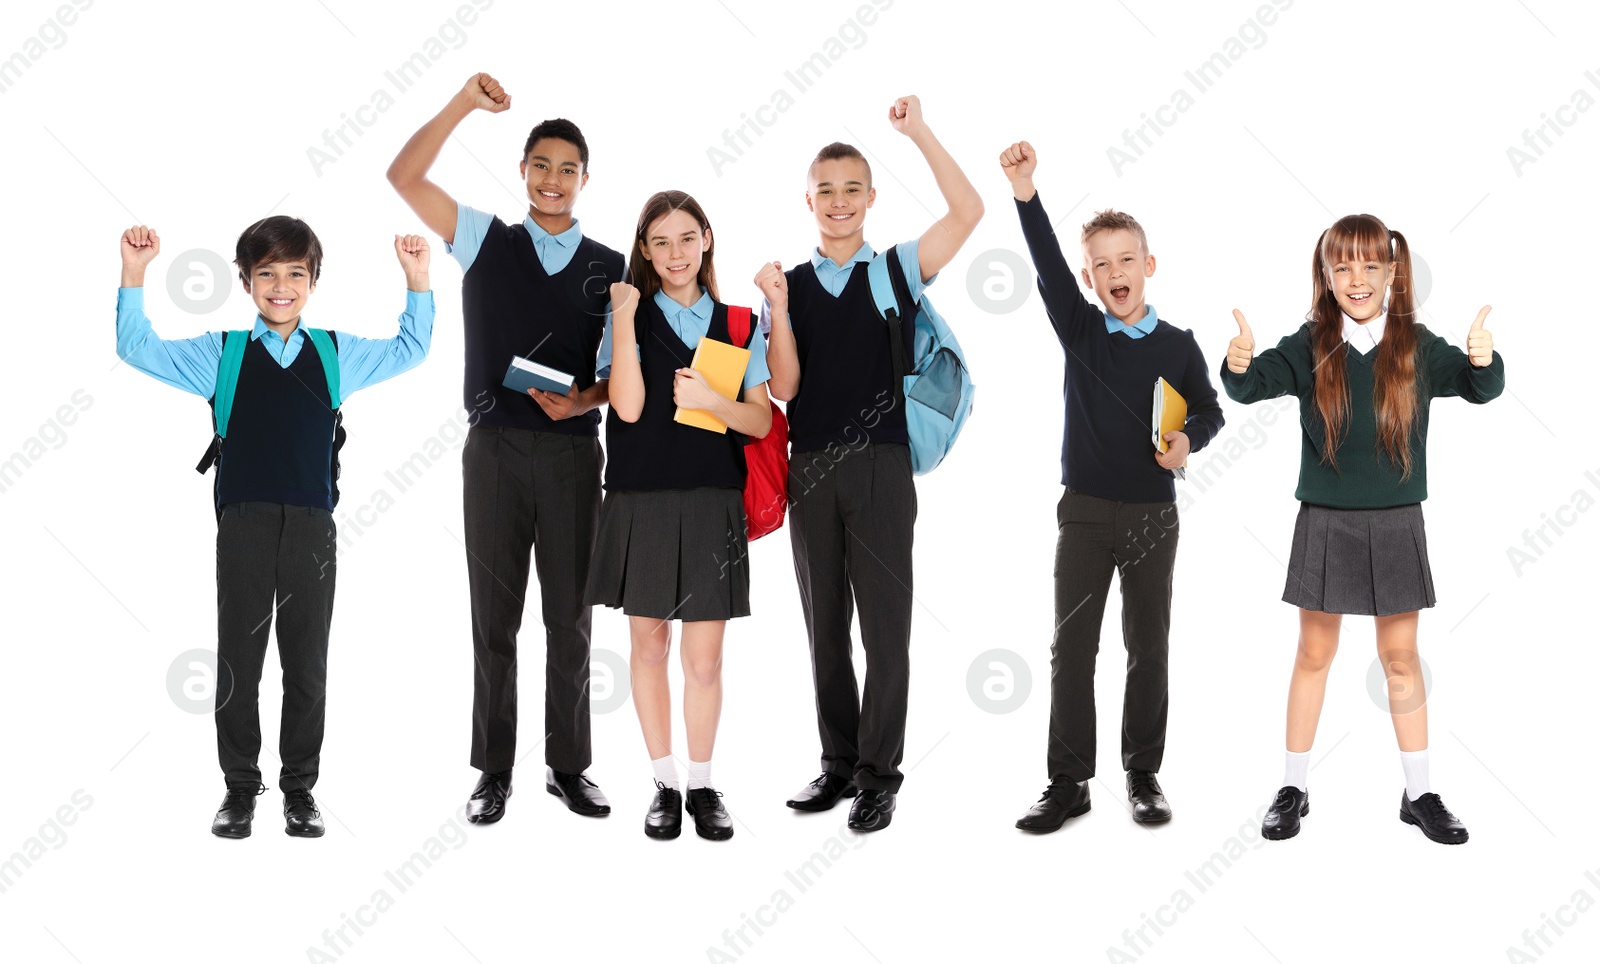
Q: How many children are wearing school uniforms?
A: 6